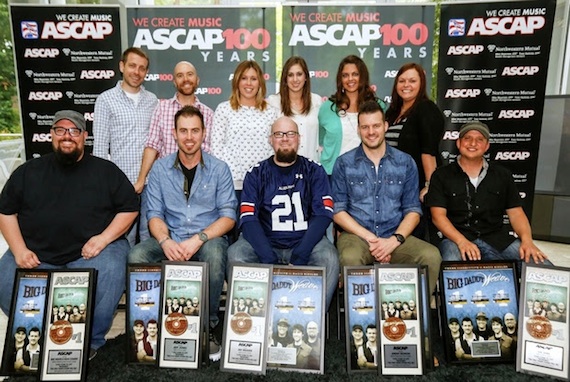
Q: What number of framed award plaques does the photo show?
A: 10